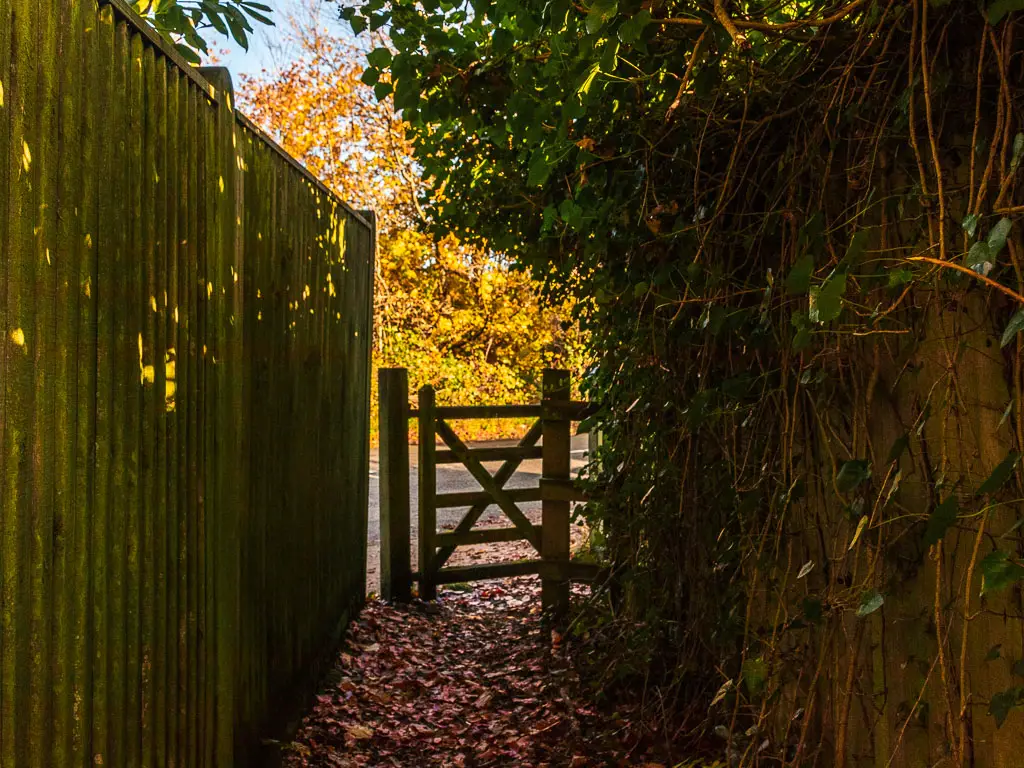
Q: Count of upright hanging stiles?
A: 1